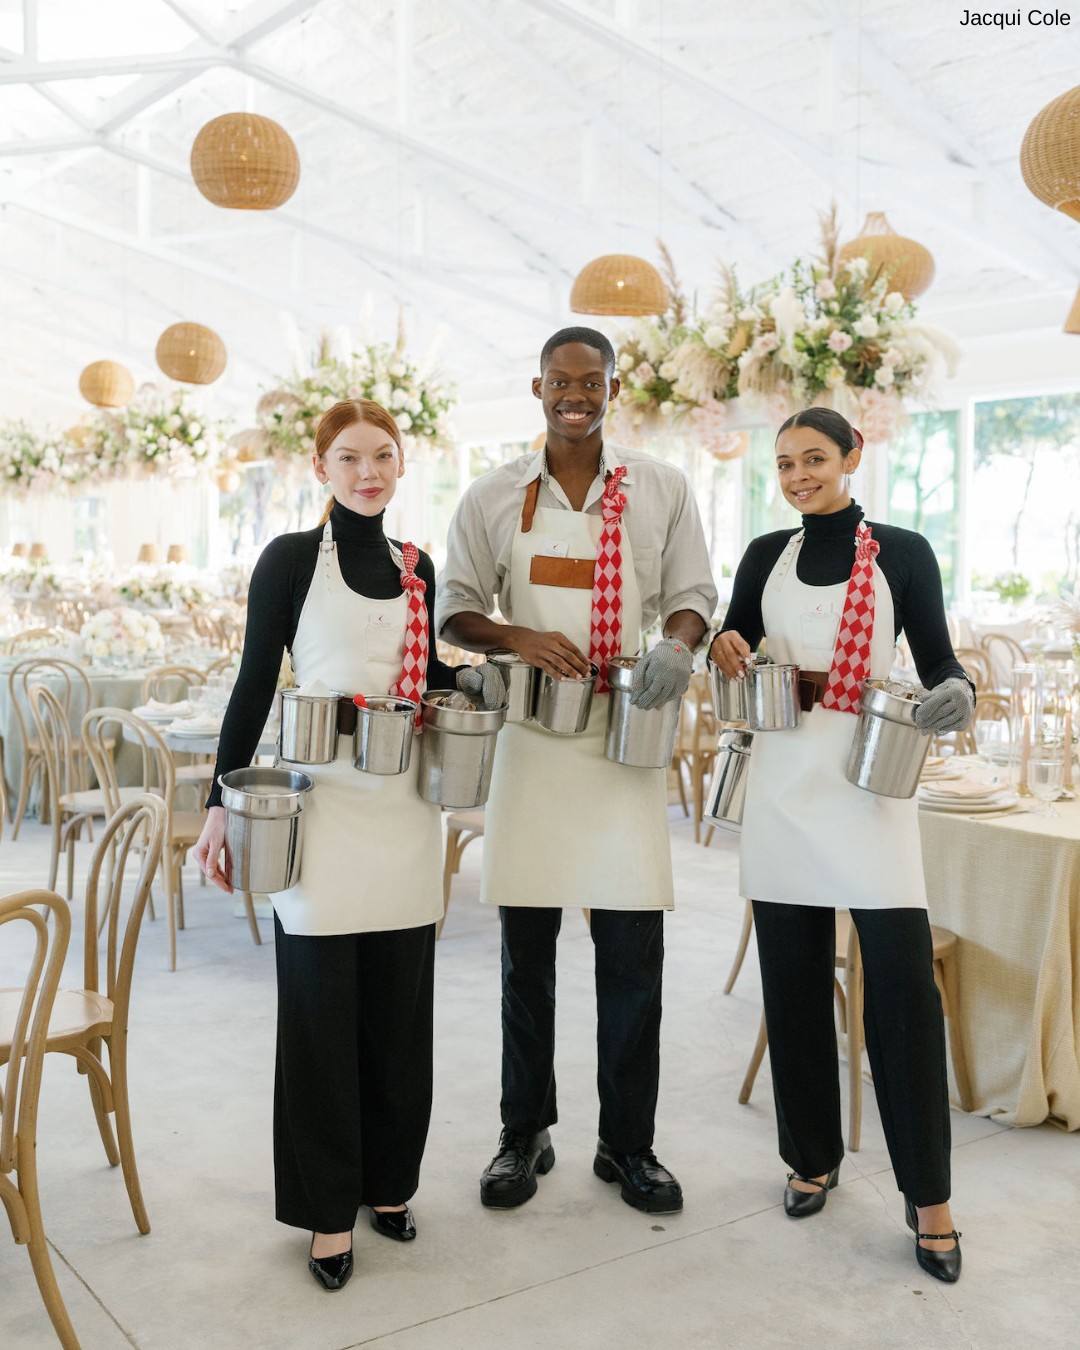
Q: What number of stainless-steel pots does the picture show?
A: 11